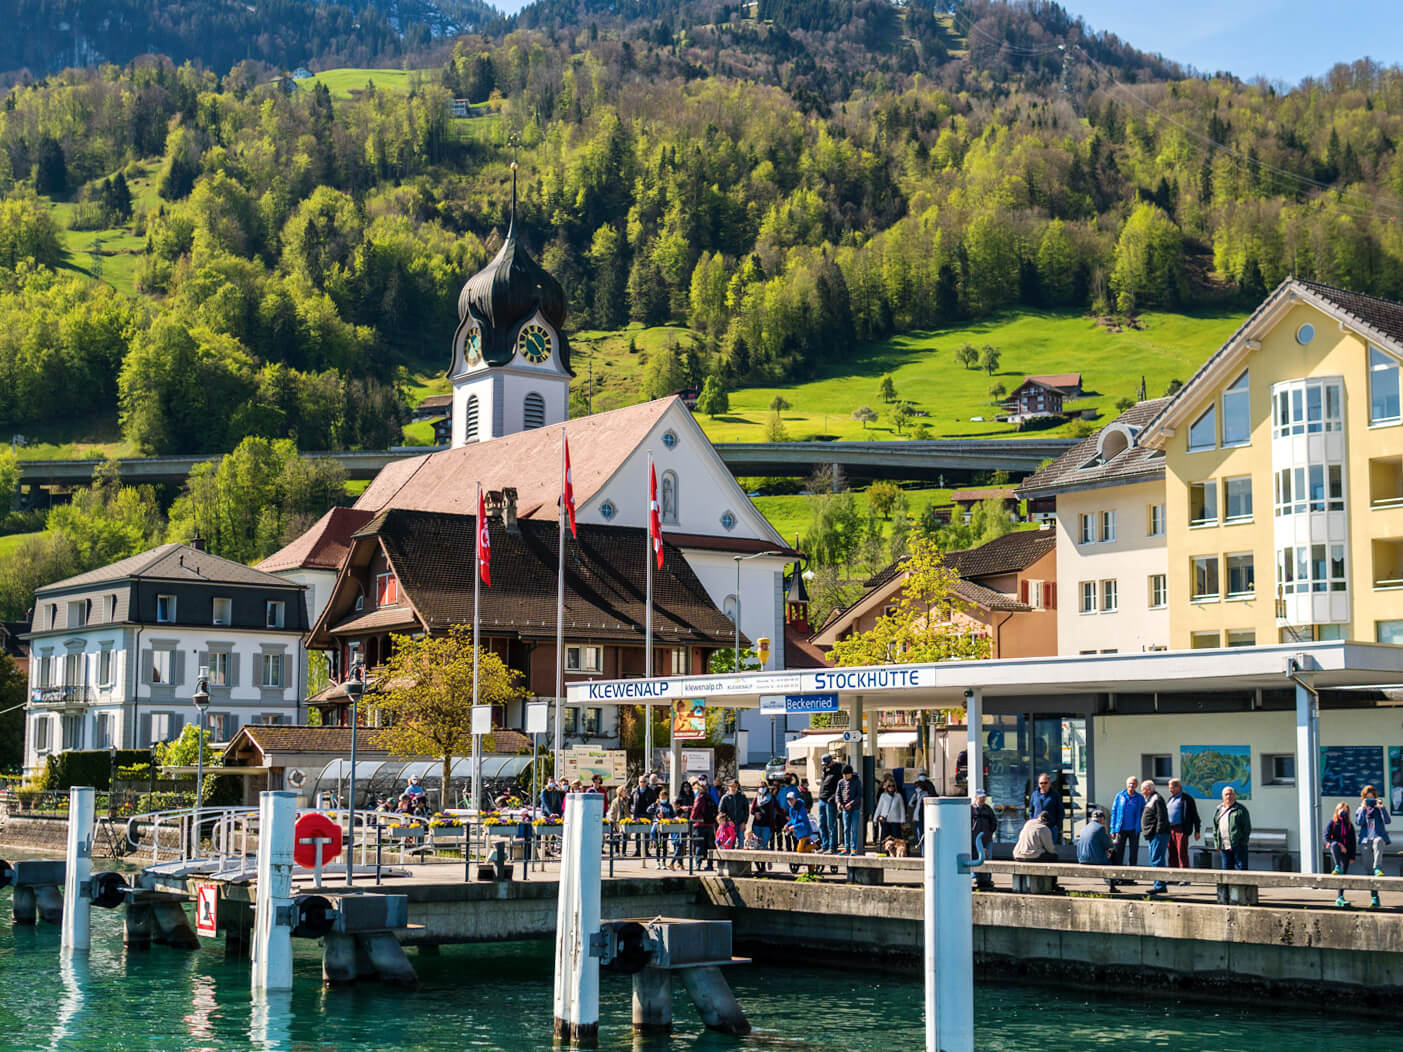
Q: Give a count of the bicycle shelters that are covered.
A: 1